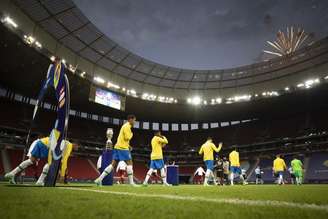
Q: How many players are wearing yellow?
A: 6